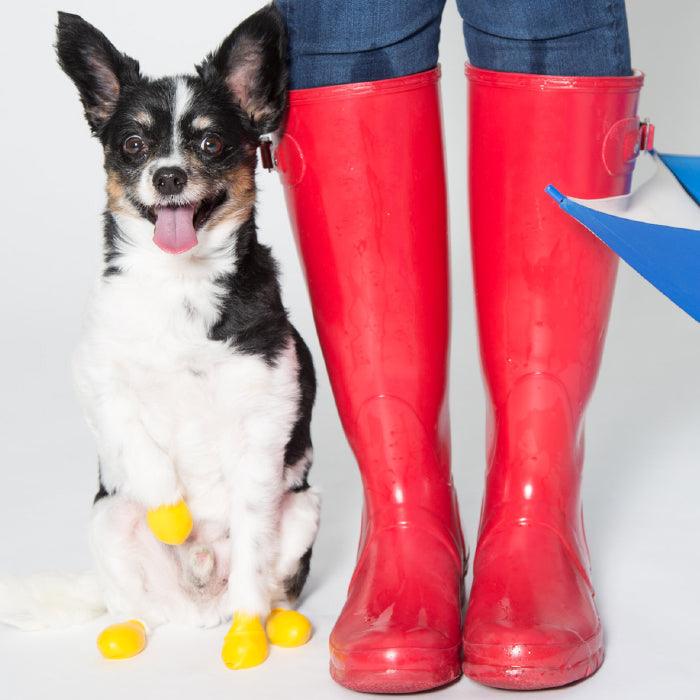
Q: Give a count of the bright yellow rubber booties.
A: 4